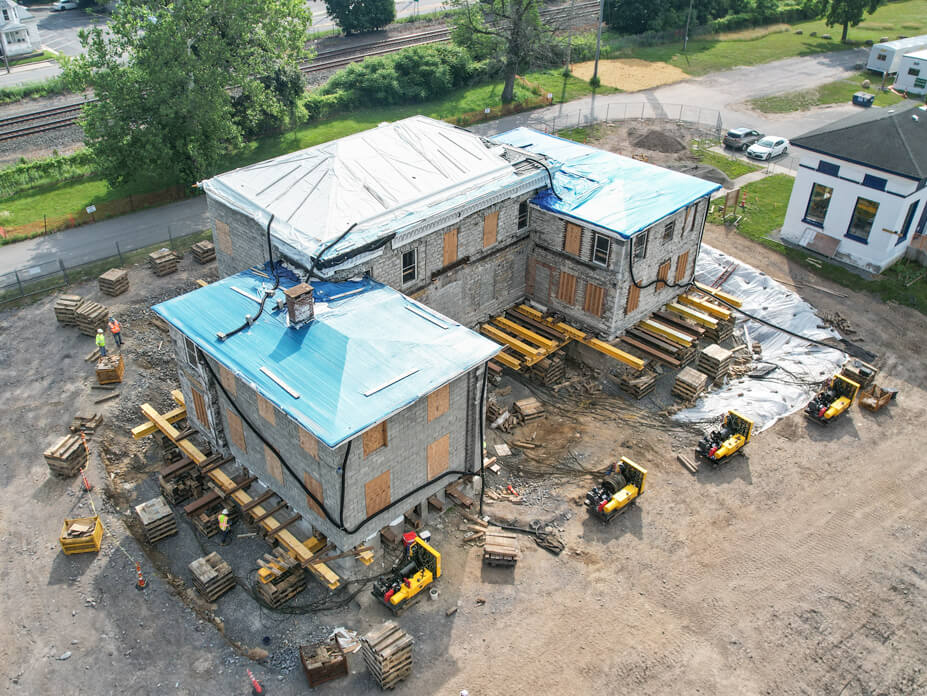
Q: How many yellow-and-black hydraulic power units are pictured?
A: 4